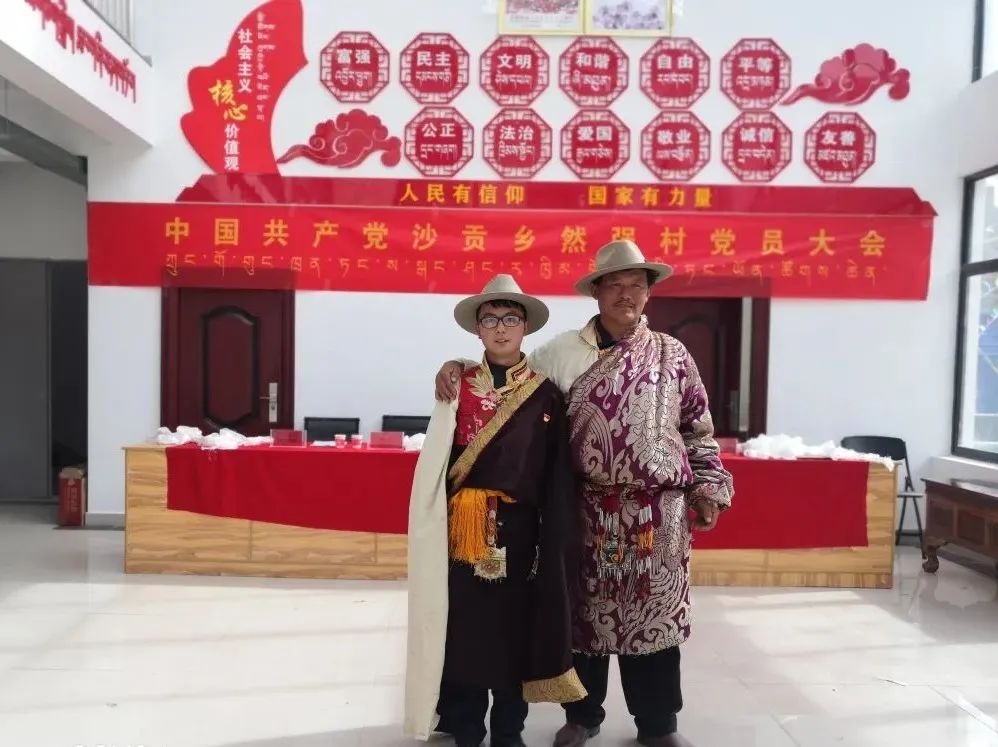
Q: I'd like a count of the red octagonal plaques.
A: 12